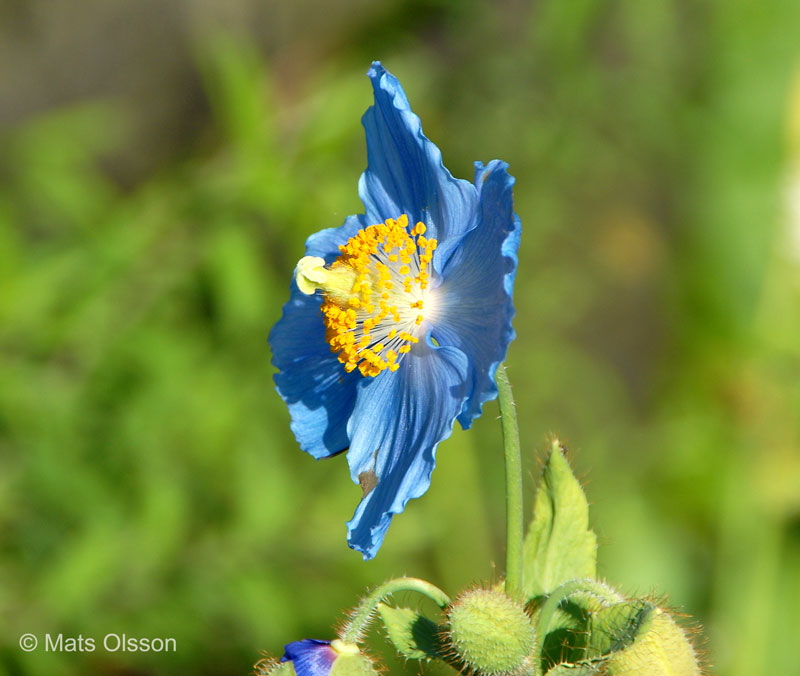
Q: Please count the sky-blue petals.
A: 4